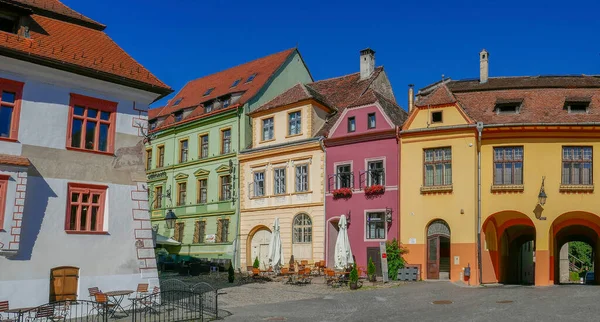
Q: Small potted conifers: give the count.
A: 4